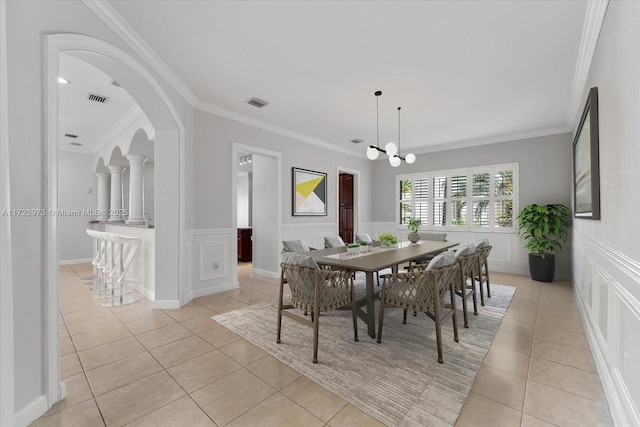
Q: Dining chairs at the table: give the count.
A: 8